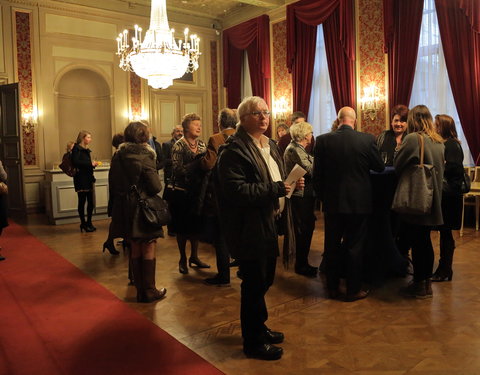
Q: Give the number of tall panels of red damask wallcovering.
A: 5